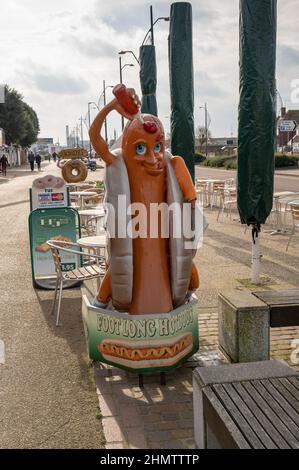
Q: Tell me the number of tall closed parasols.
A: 3